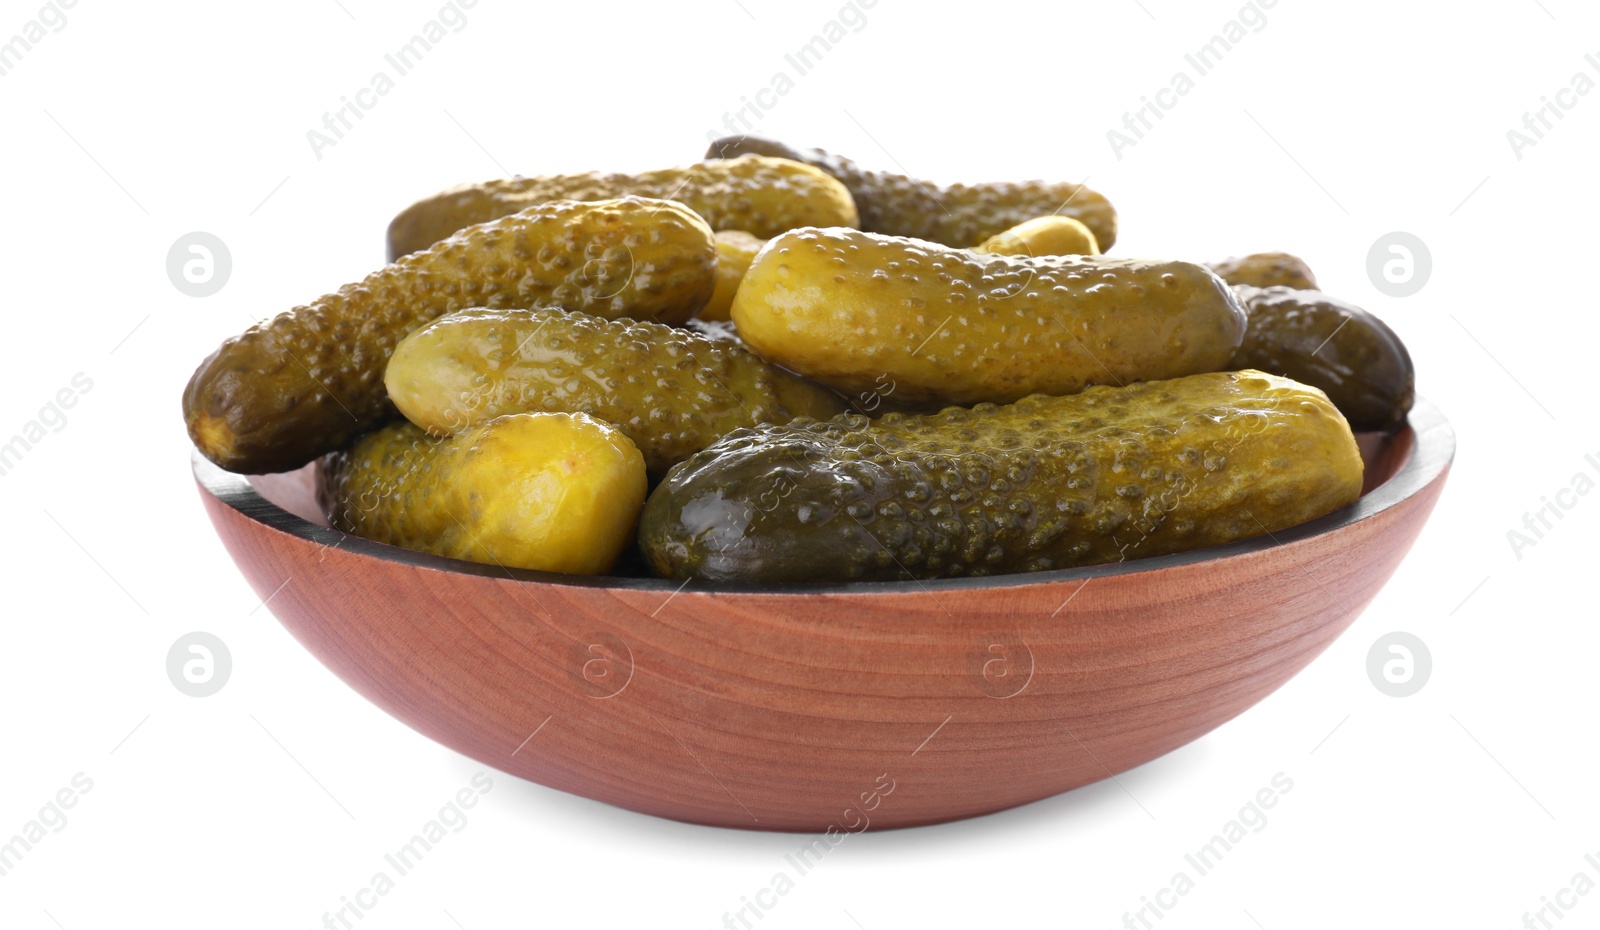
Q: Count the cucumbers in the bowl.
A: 11